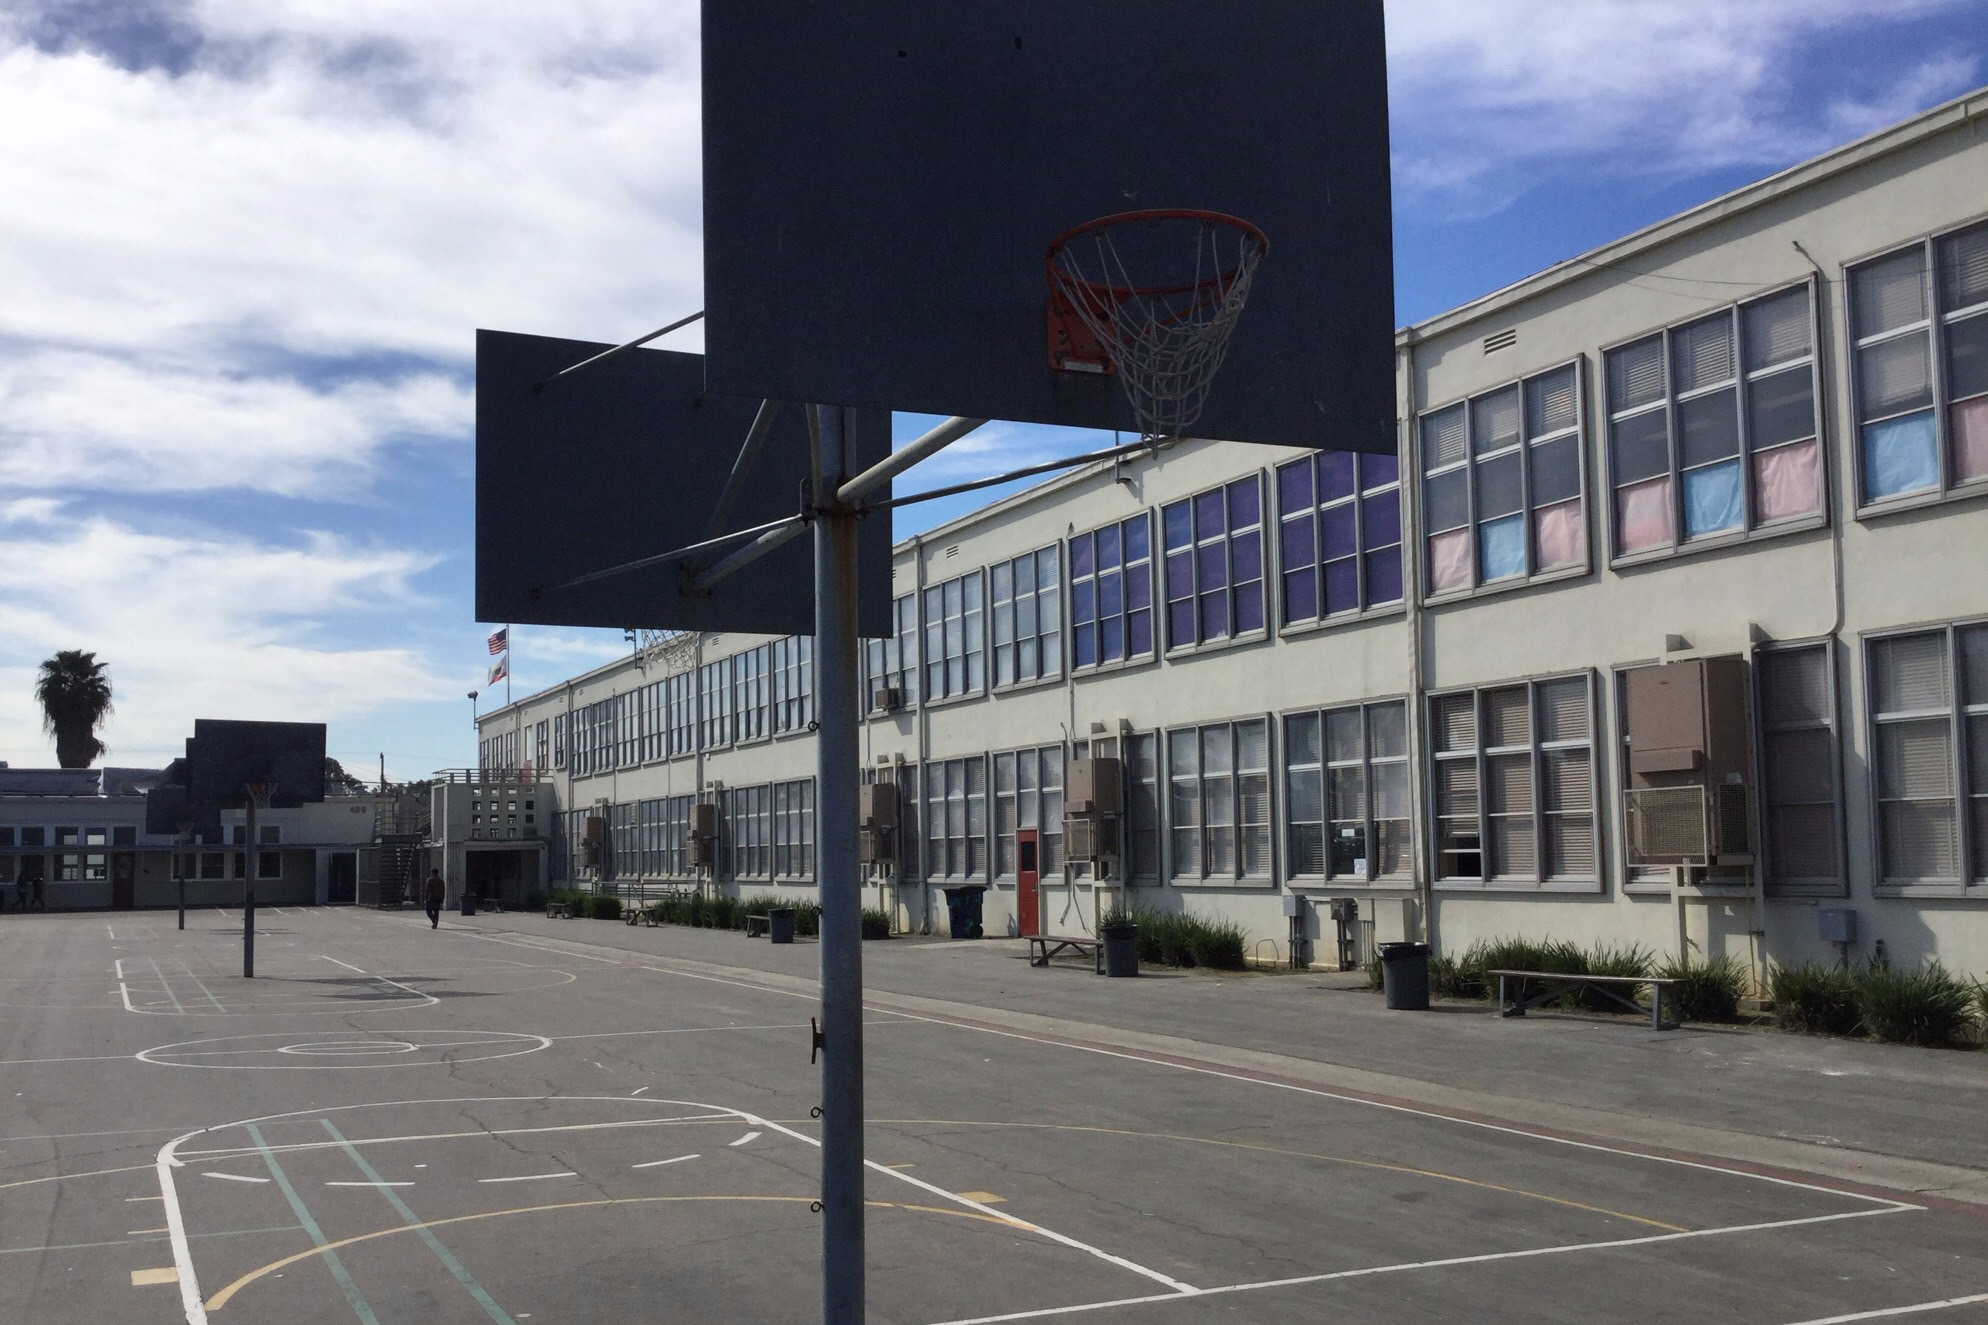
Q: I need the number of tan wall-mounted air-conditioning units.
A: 5